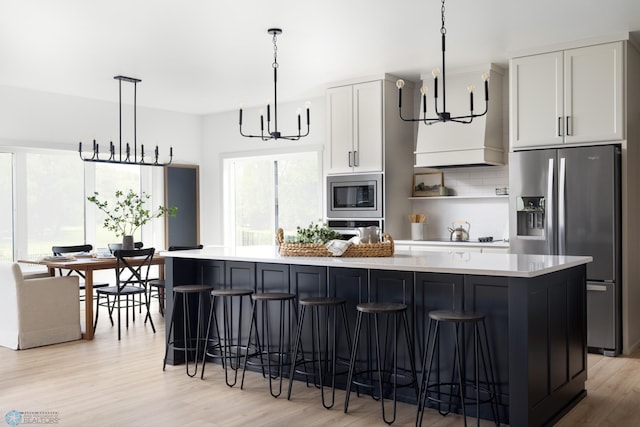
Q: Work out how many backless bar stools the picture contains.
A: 6